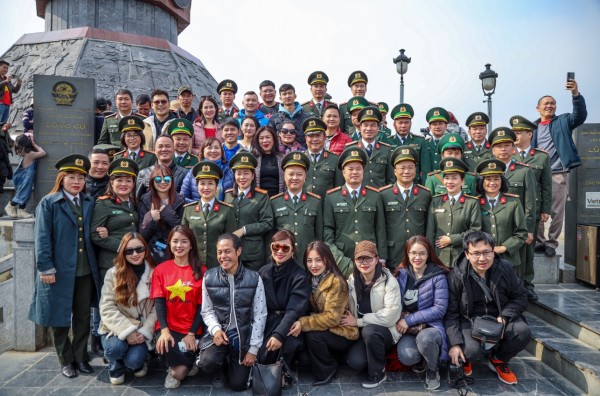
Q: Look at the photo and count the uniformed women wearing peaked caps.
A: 7